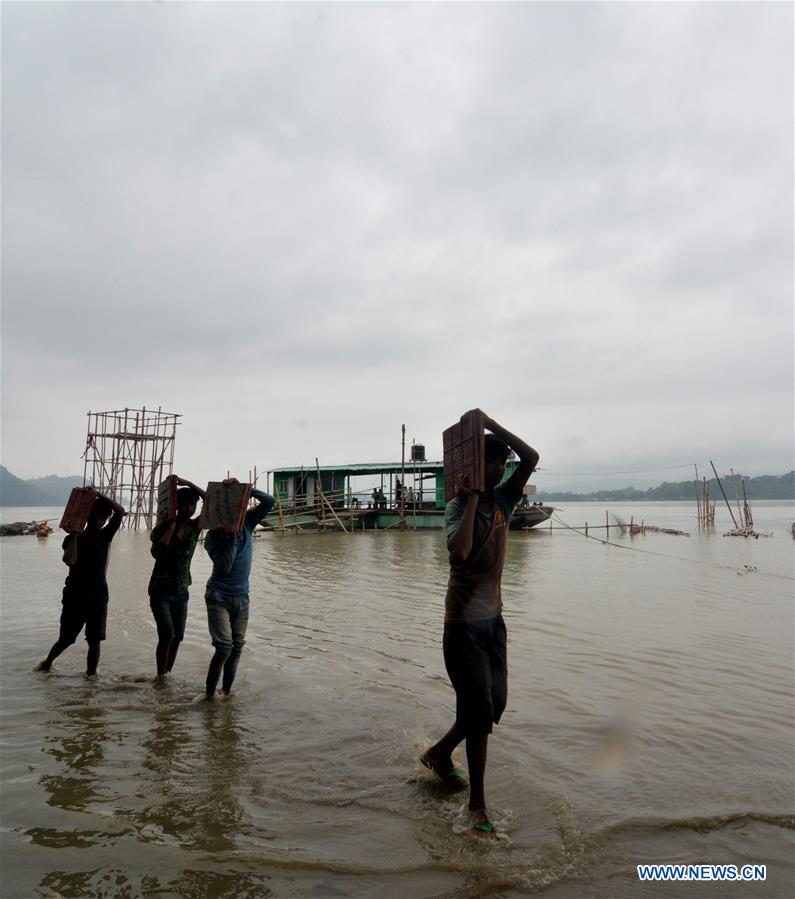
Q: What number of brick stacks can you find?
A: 4